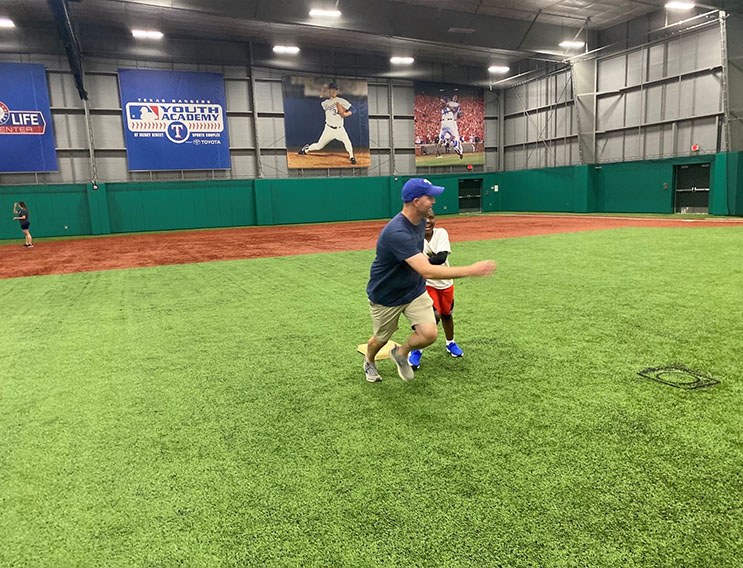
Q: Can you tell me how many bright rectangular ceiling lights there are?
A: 8